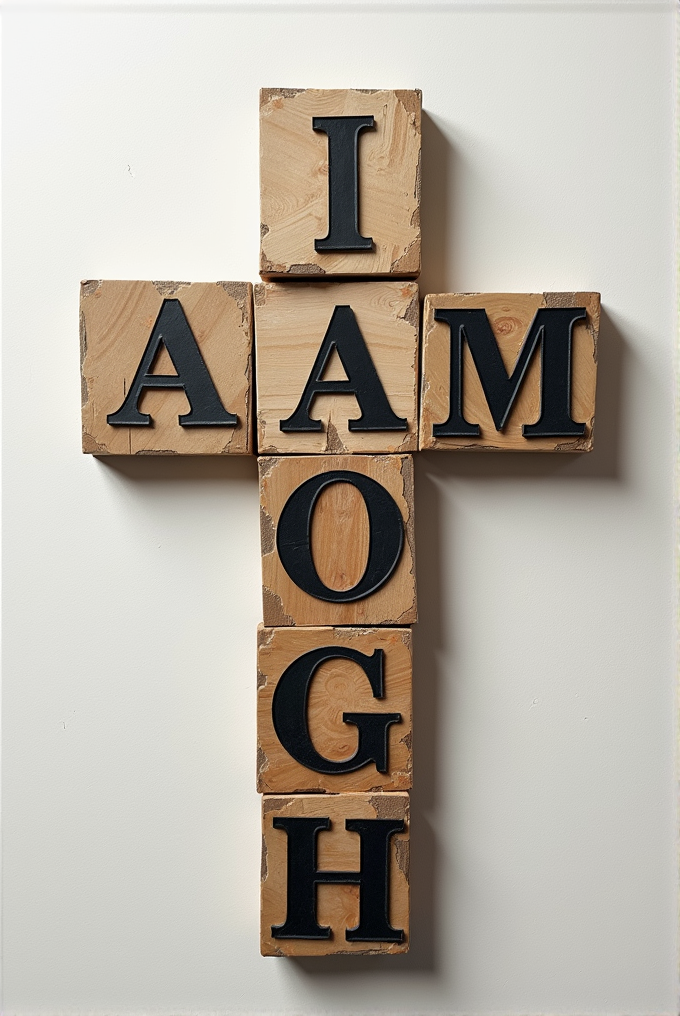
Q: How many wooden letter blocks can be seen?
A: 7